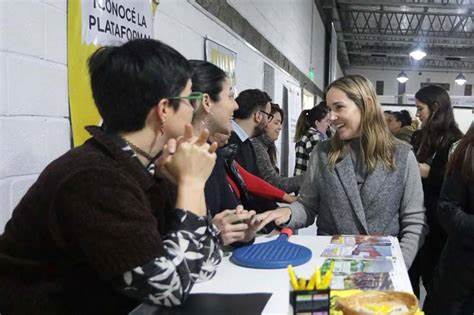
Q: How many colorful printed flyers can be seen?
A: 4